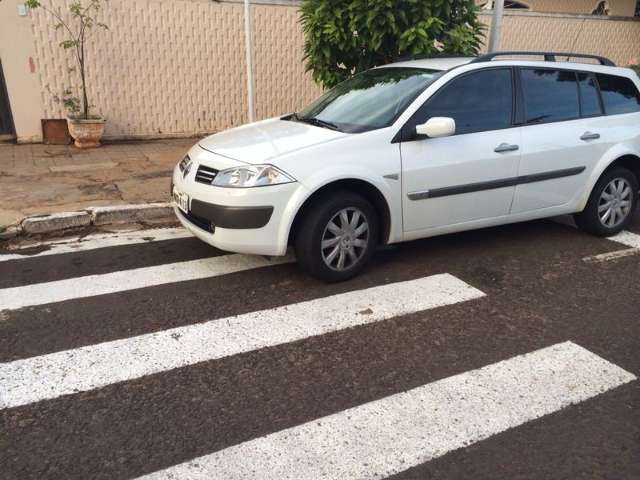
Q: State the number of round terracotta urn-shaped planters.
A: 1